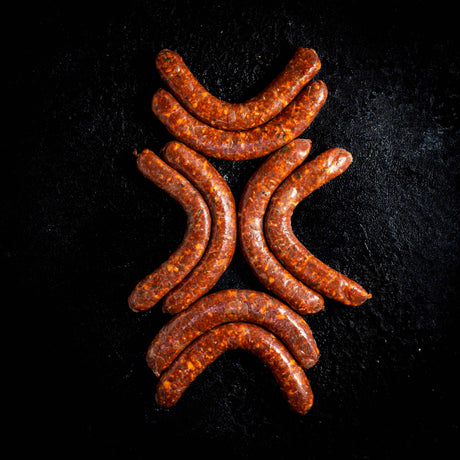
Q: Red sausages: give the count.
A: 8